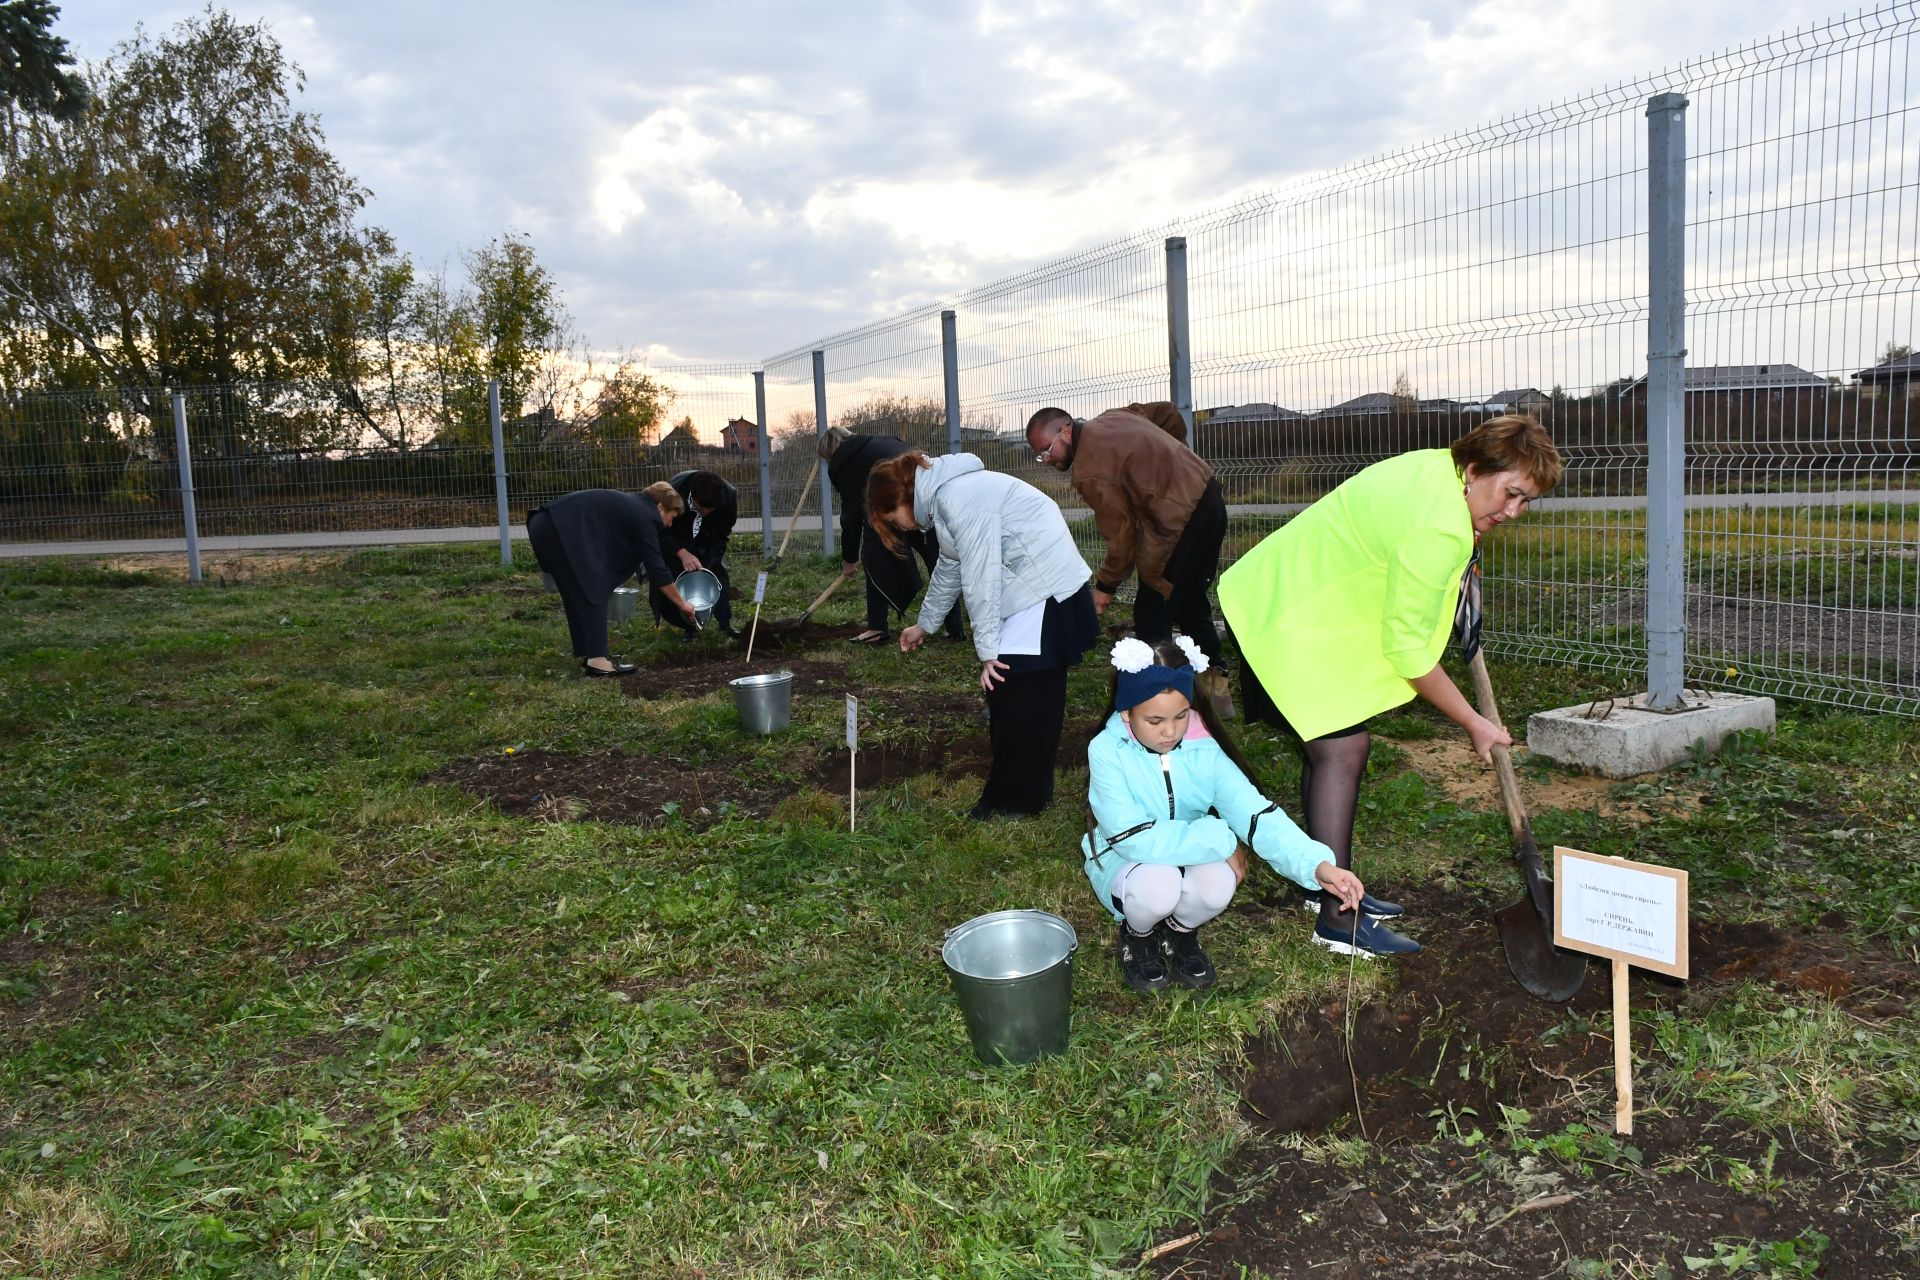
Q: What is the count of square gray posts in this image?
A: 7